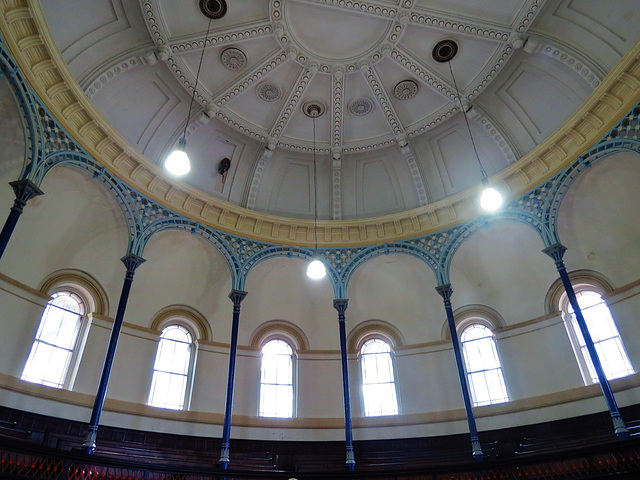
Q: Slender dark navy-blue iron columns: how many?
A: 6